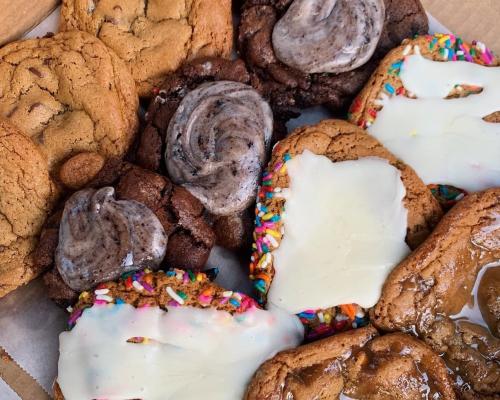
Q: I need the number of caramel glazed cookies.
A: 2